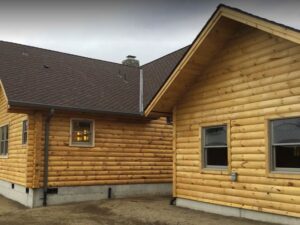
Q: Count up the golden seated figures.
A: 0